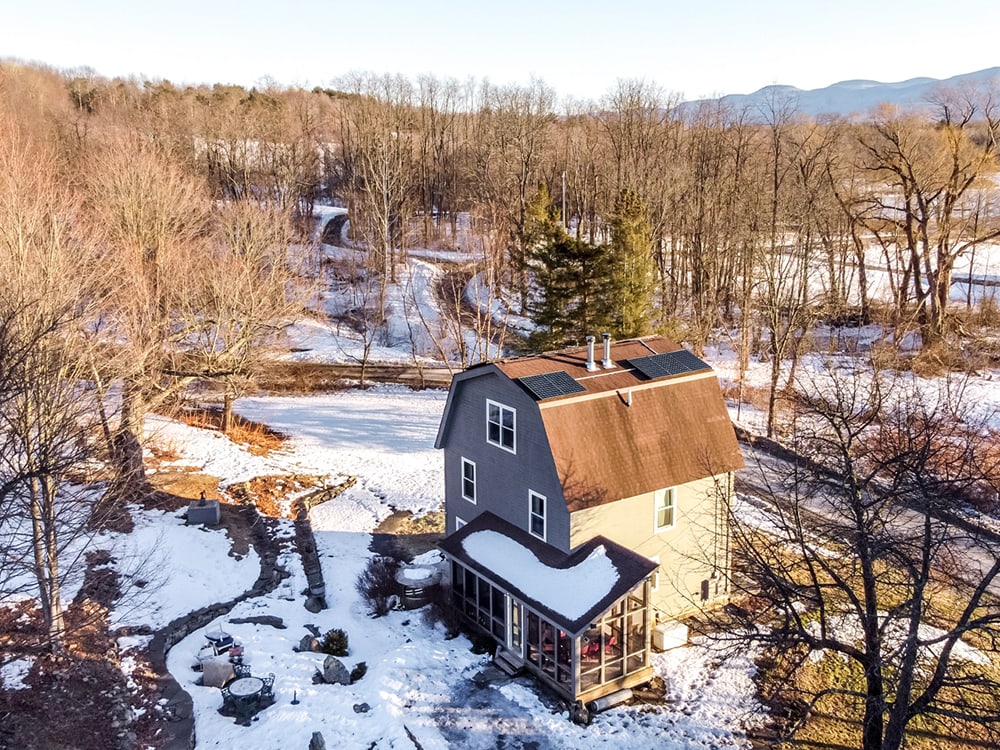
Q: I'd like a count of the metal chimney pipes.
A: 2